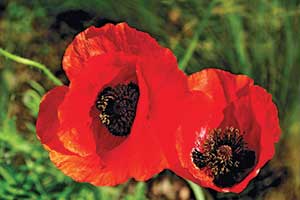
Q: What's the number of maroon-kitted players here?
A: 0